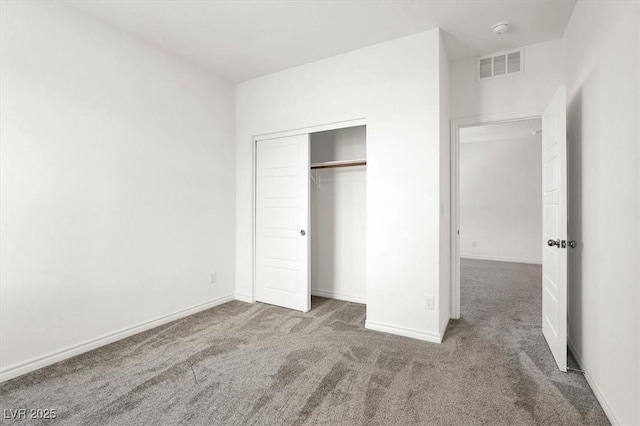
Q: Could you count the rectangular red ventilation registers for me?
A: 0